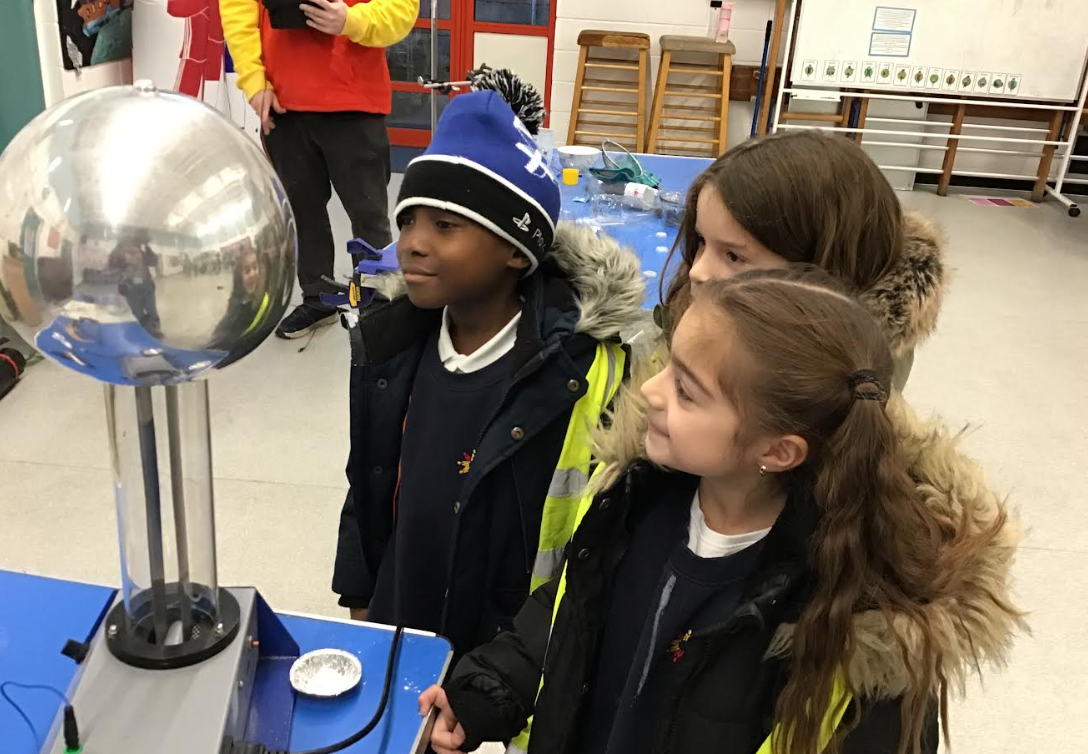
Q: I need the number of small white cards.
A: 13